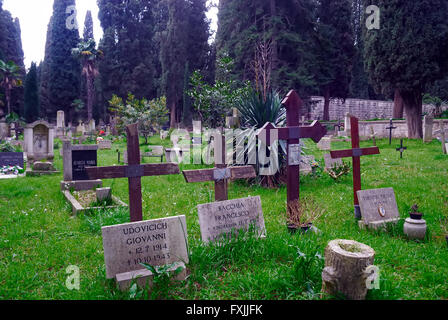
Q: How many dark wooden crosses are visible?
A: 4